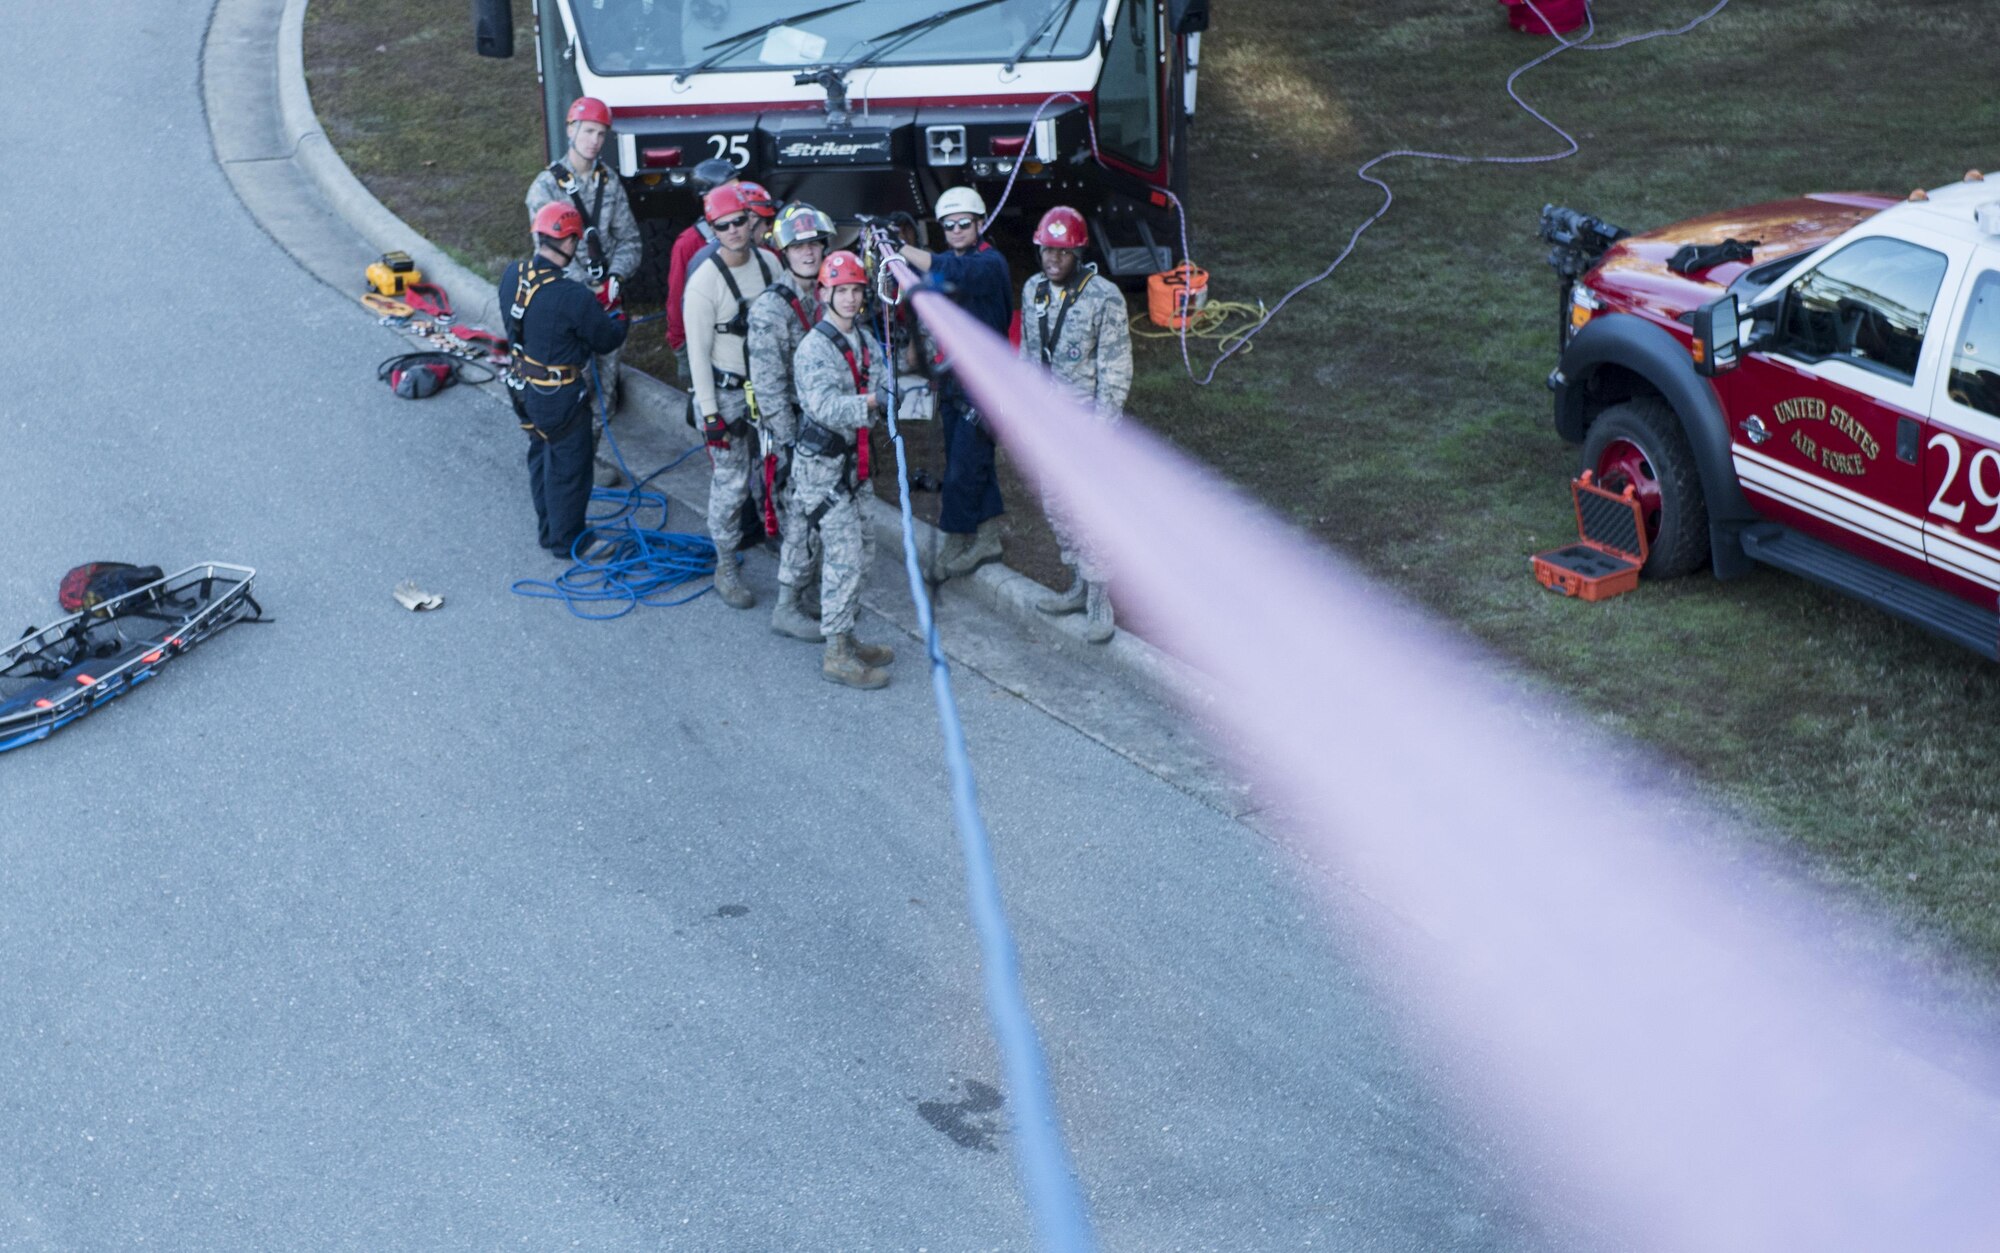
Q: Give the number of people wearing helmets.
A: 9